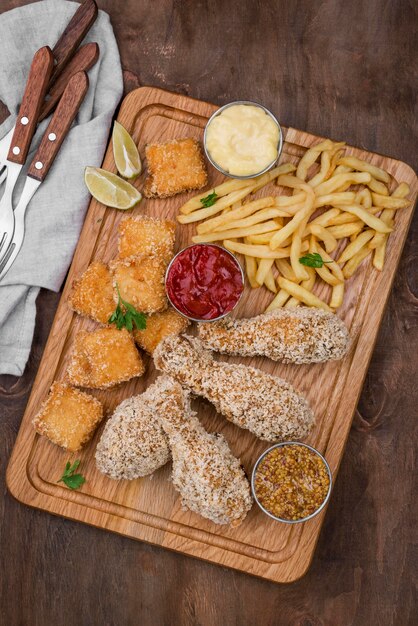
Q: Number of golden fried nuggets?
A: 7